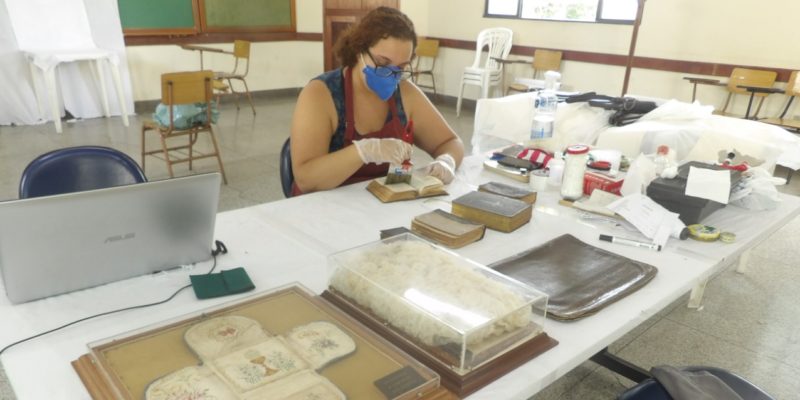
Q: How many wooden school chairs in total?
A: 6